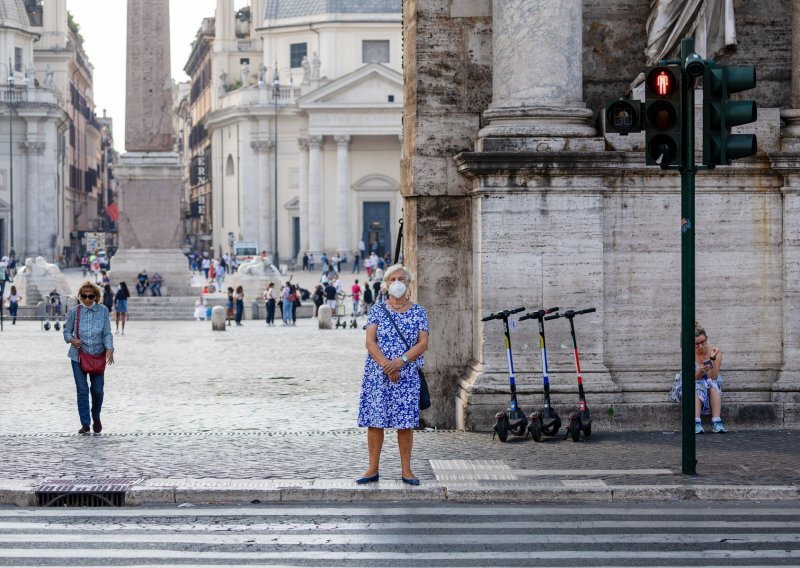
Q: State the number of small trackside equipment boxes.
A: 0